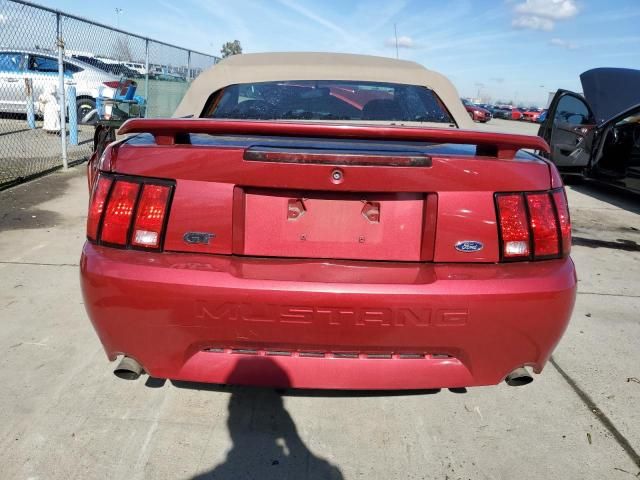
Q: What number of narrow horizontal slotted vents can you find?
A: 8